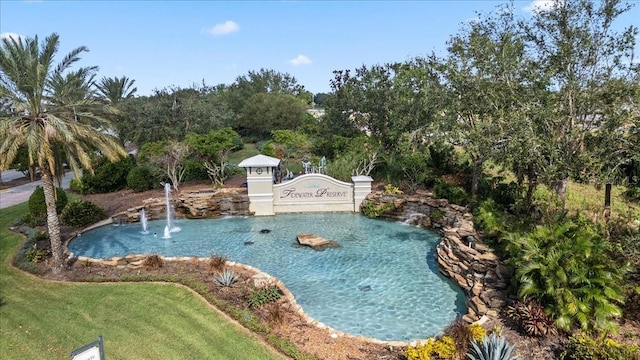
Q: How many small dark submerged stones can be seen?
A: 3